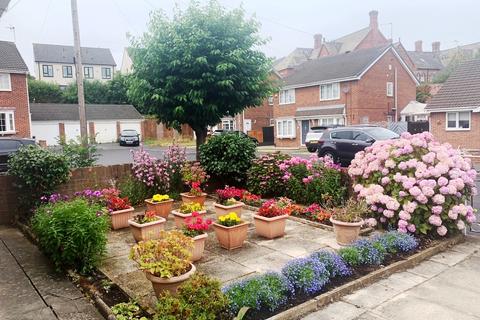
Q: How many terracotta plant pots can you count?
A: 11